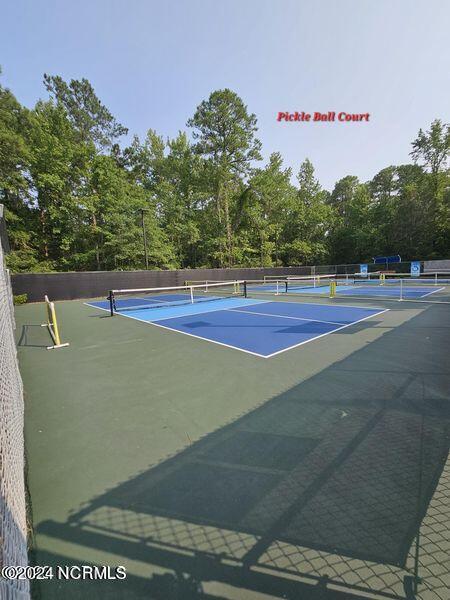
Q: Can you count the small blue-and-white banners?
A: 2